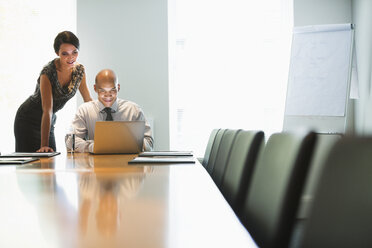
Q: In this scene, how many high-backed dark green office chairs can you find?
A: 6